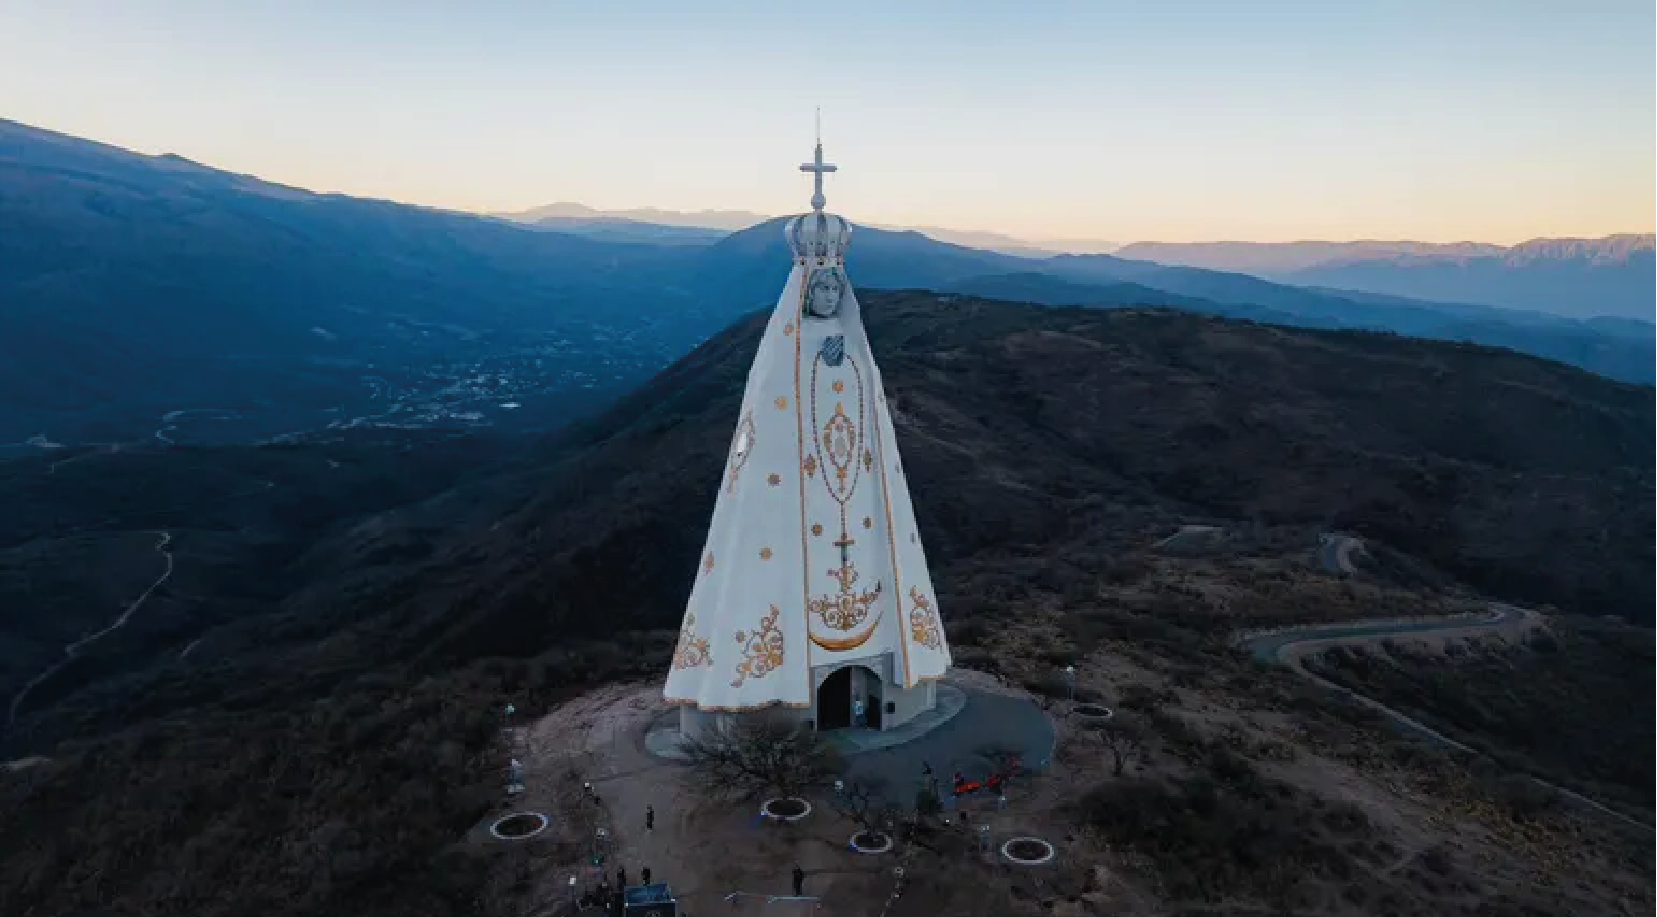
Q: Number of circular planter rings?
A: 5